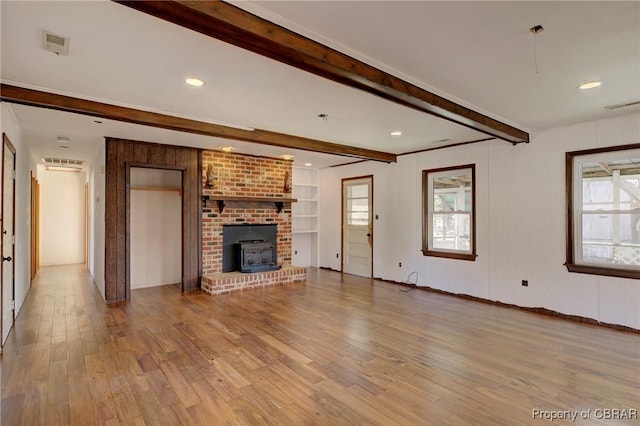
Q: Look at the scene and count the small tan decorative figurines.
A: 2